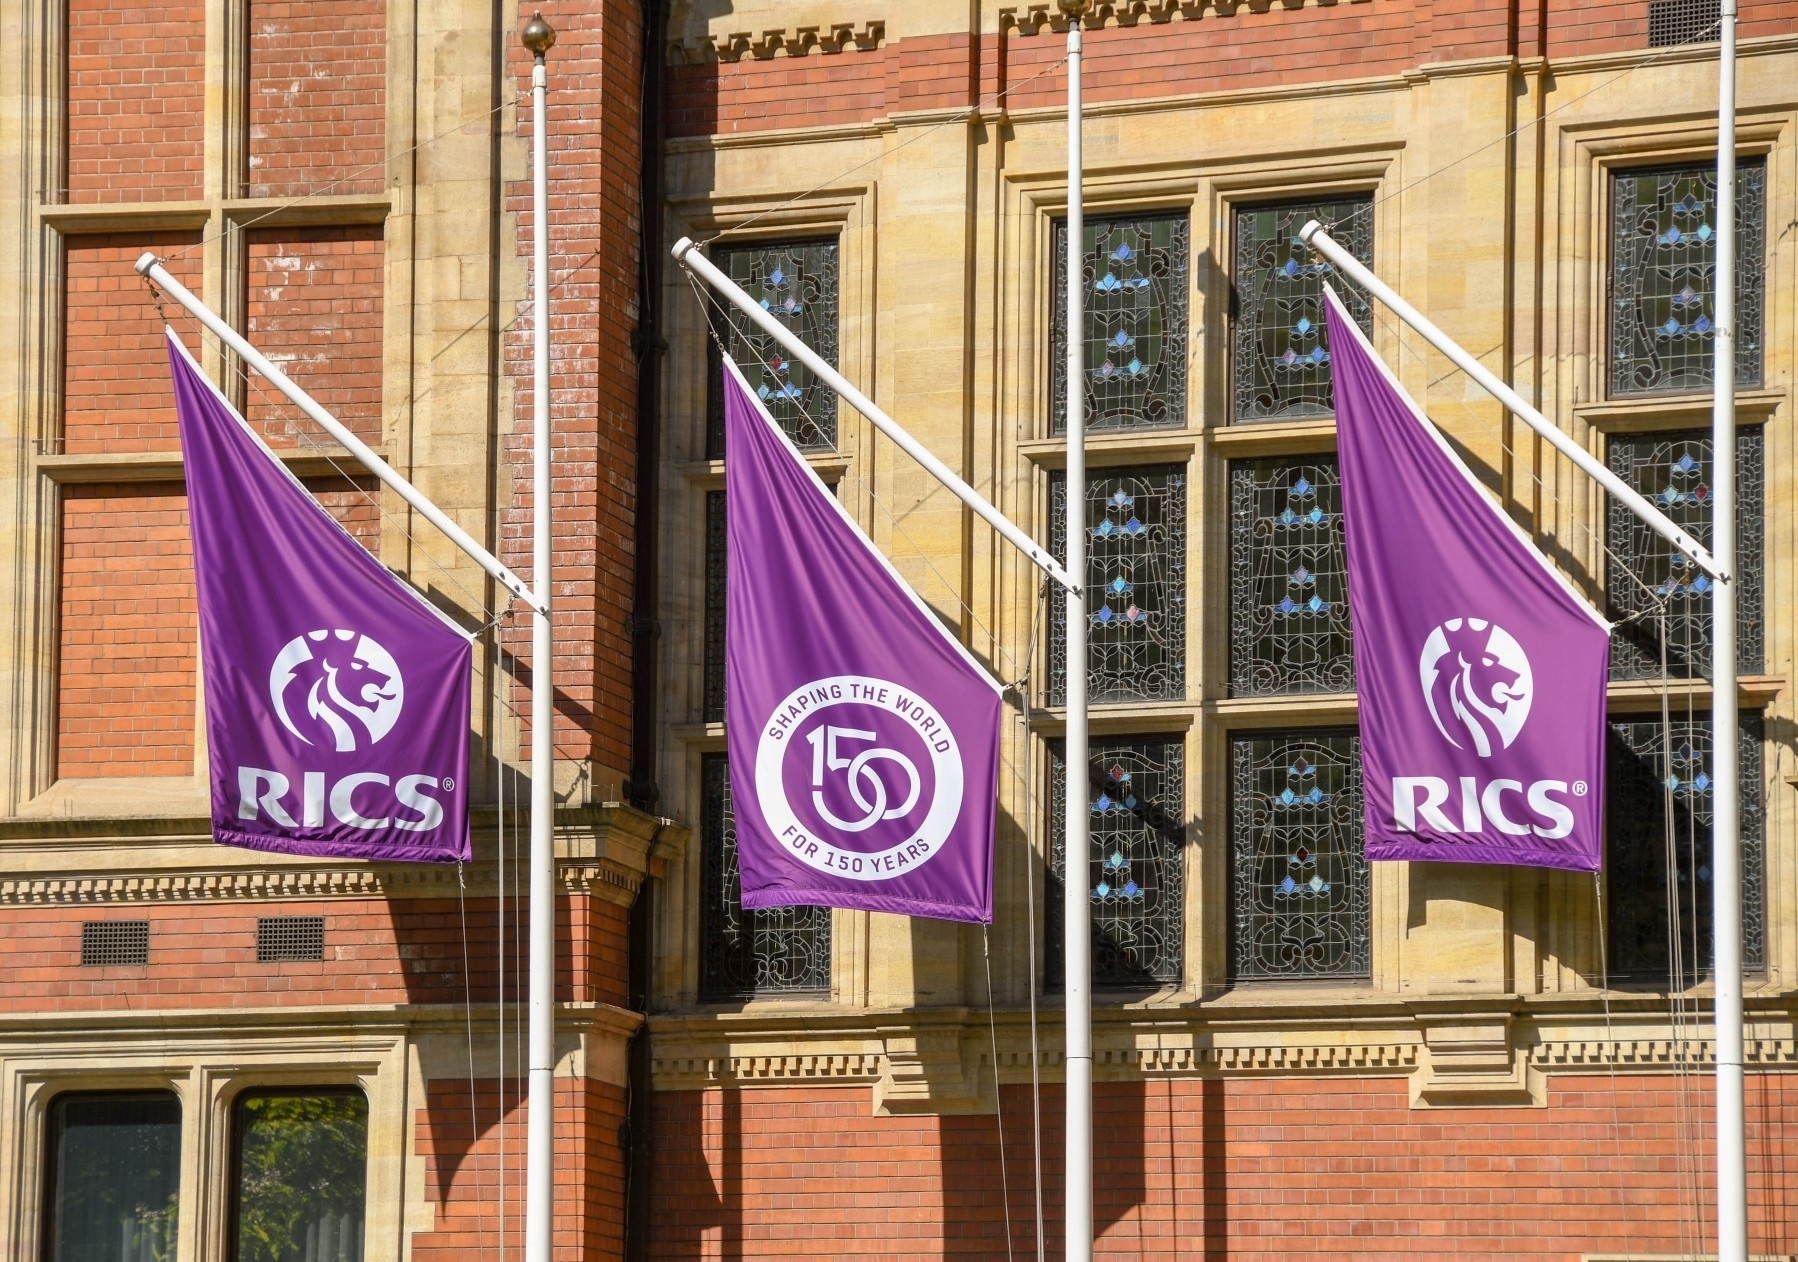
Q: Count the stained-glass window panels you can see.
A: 12